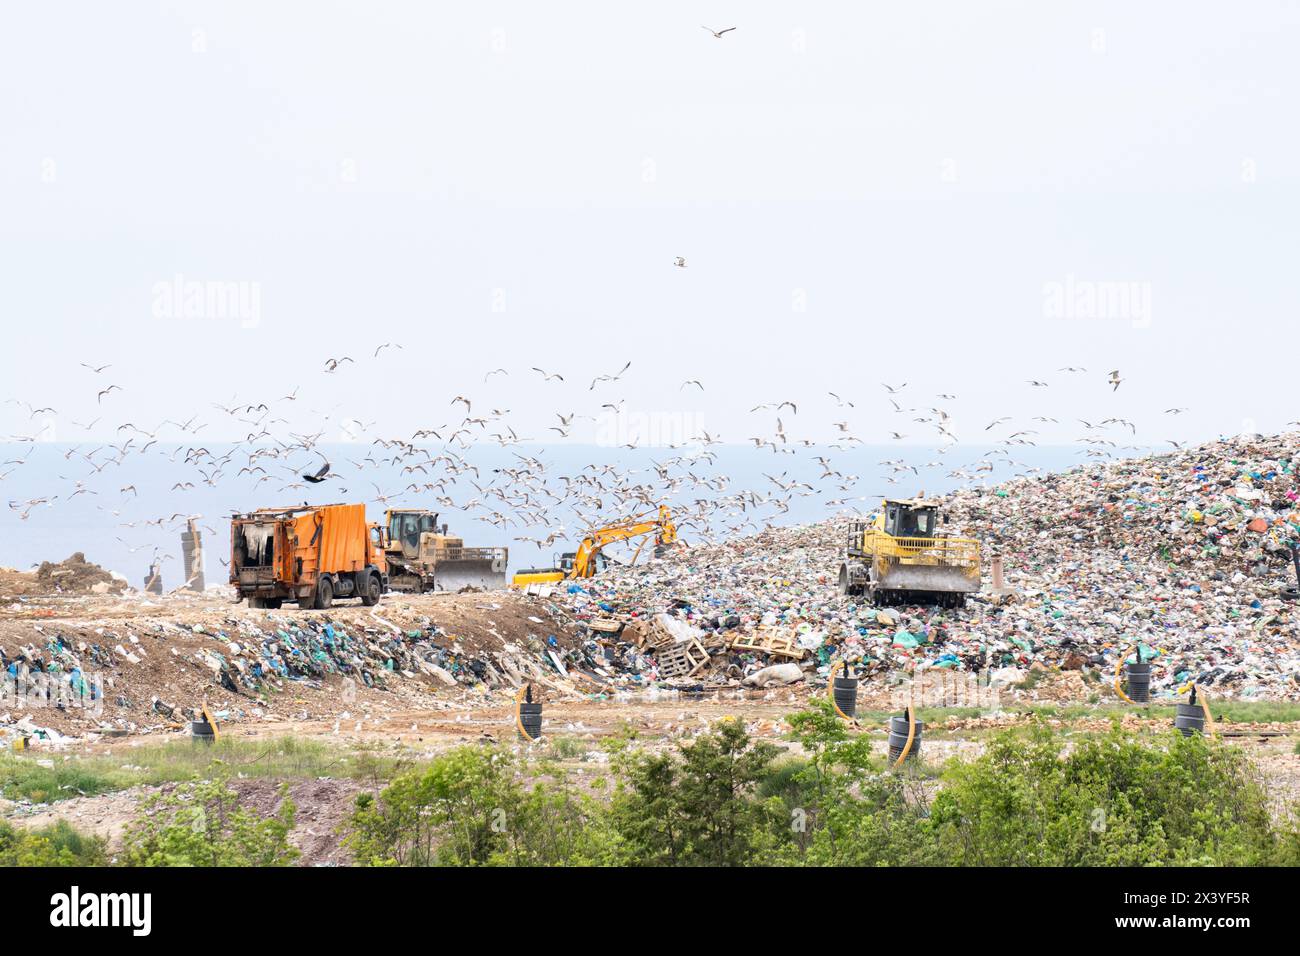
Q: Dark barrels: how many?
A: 6